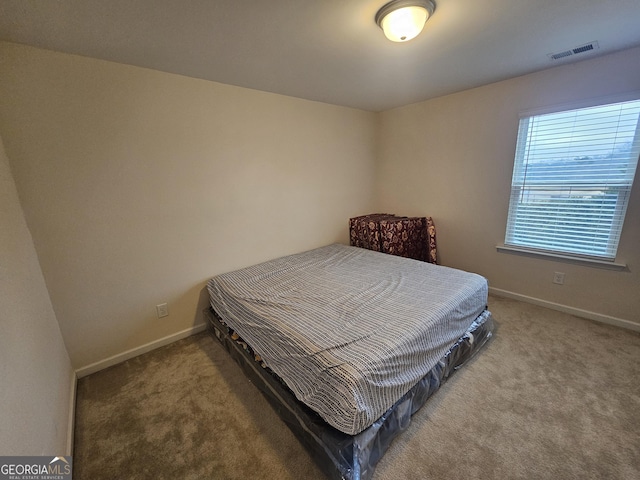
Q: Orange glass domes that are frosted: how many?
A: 0